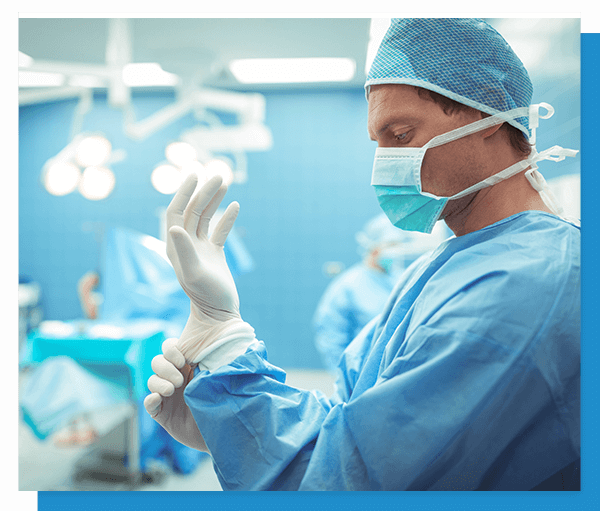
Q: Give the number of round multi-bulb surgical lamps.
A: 2